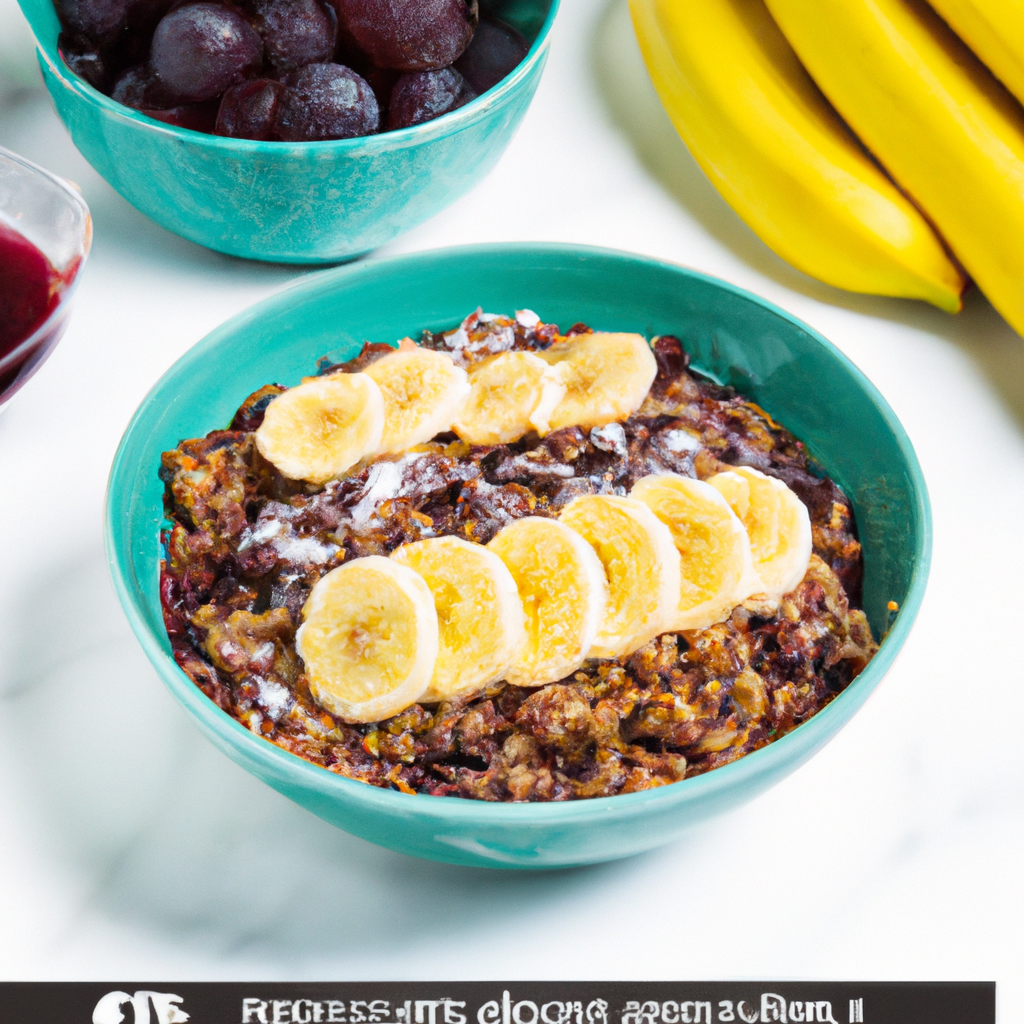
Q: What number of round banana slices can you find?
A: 10